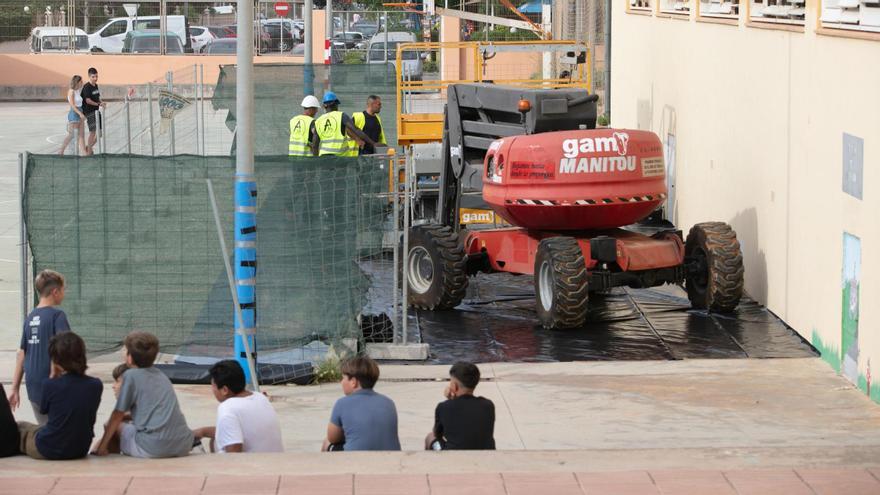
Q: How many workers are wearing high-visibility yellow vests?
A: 3